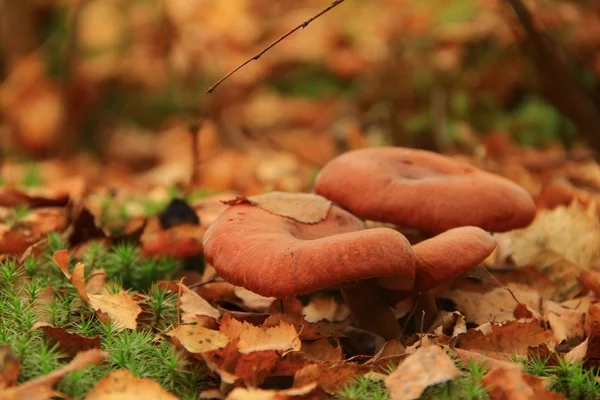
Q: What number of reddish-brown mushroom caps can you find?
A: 3